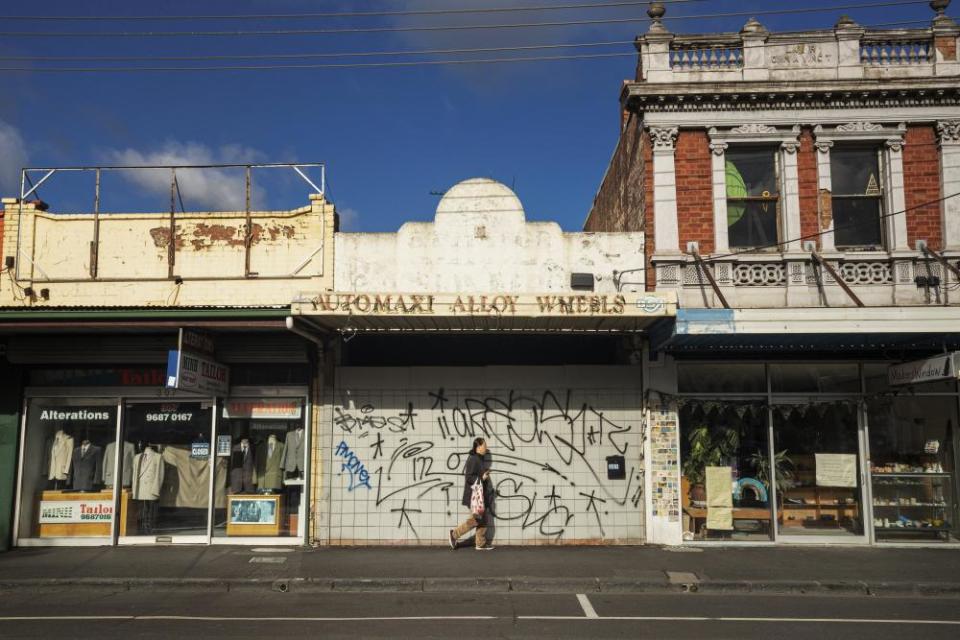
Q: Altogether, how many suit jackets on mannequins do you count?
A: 7